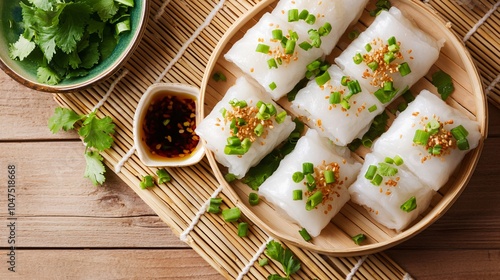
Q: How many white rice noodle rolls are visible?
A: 8